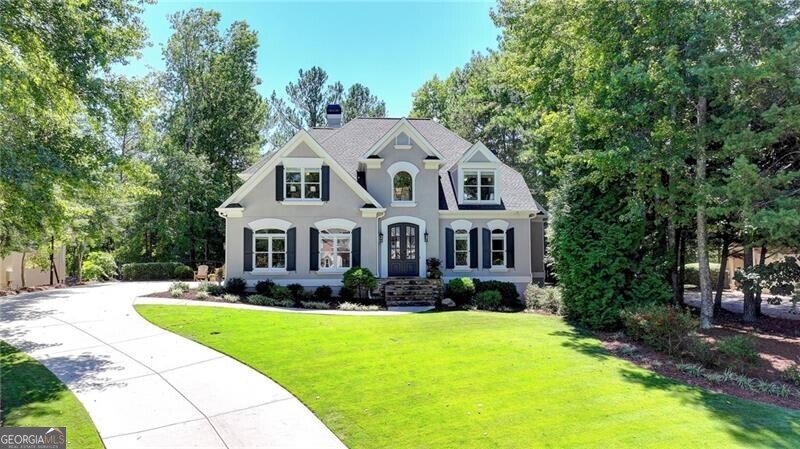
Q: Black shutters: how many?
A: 10